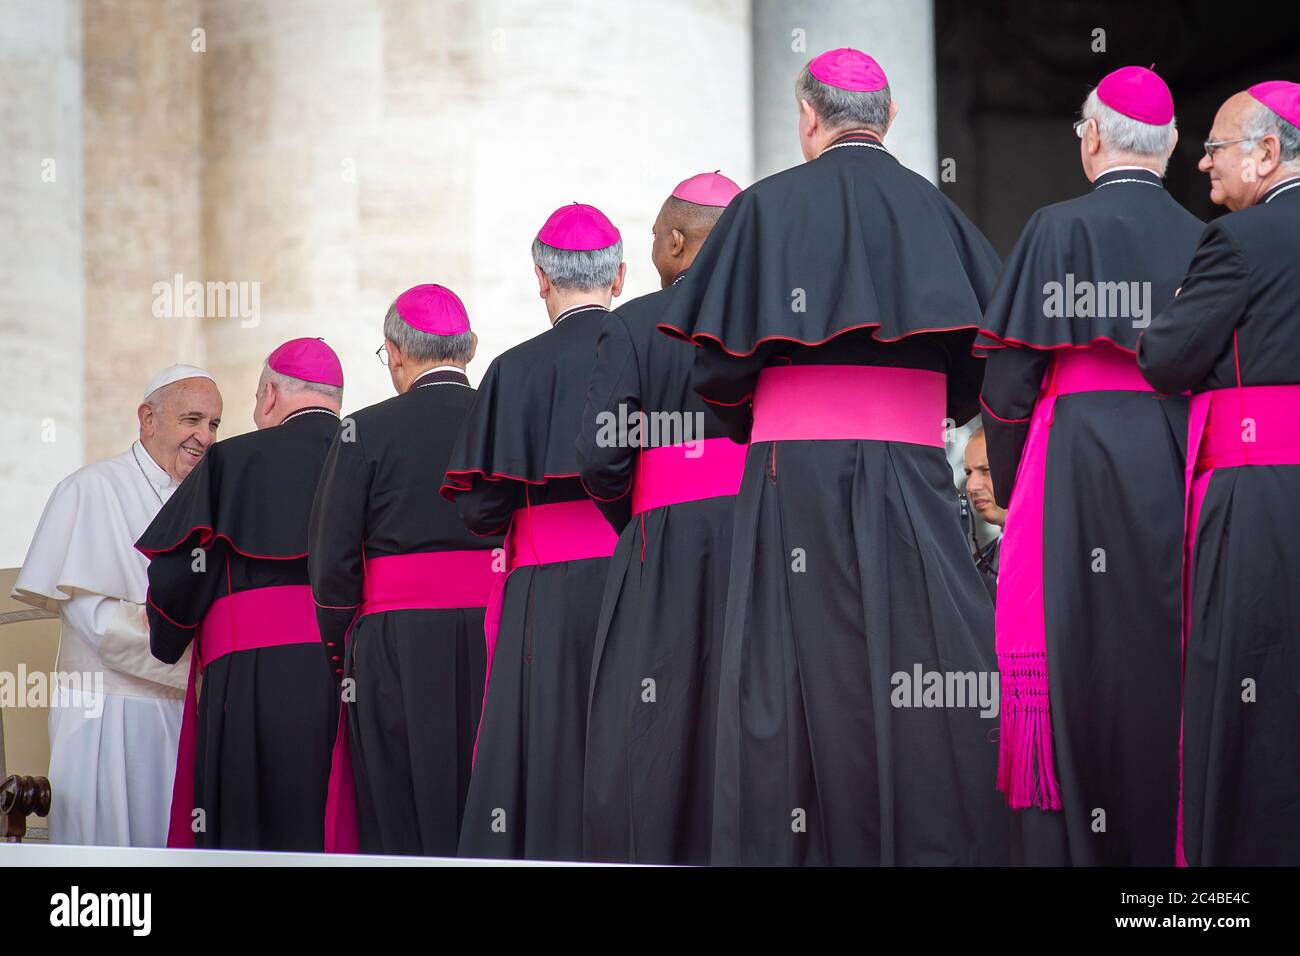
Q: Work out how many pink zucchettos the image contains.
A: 7